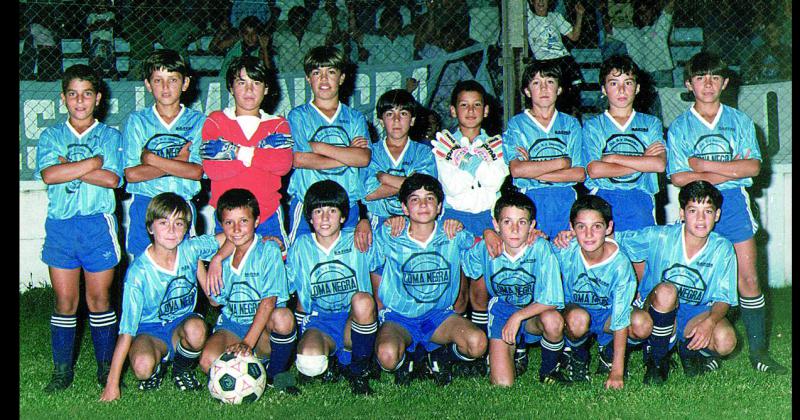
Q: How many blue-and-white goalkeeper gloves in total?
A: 2